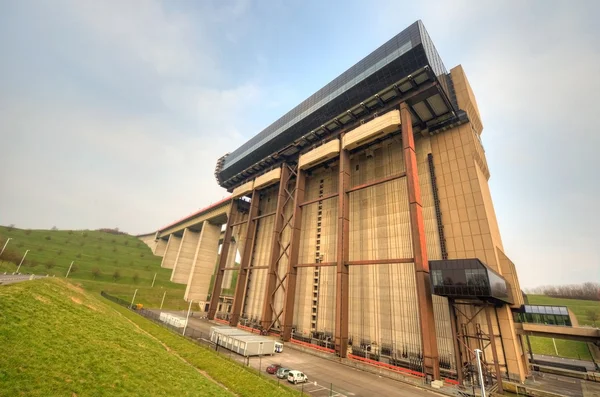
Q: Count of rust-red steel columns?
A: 6